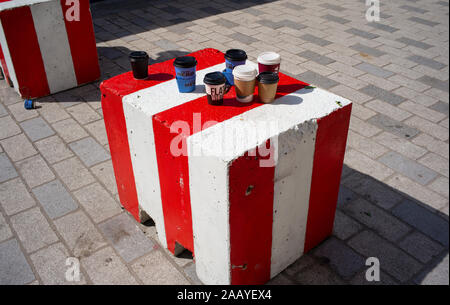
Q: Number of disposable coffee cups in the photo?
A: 7